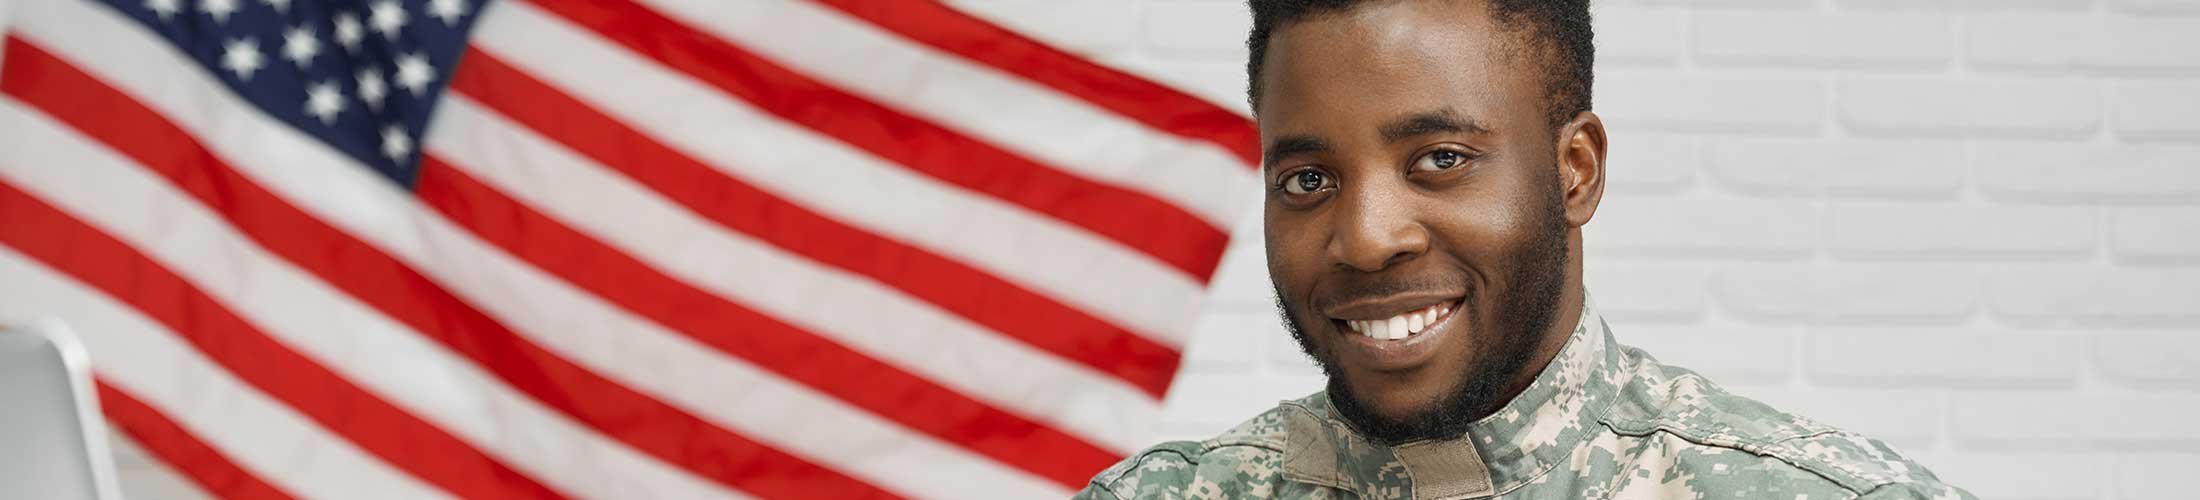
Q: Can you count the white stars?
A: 12